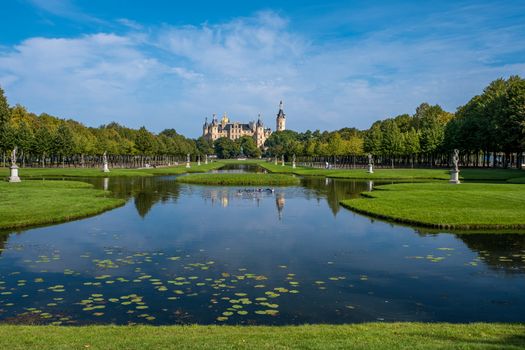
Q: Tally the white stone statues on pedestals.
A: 10